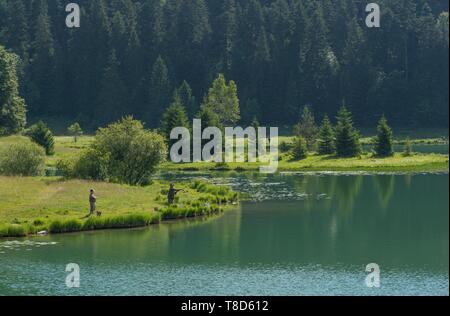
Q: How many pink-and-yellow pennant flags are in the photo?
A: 0